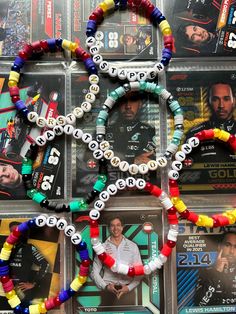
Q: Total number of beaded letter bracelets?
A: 7